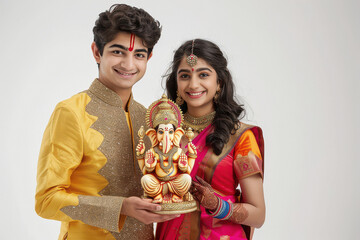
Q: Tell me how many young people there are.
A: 2